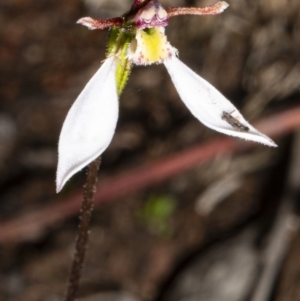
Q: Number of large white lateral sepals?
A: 2